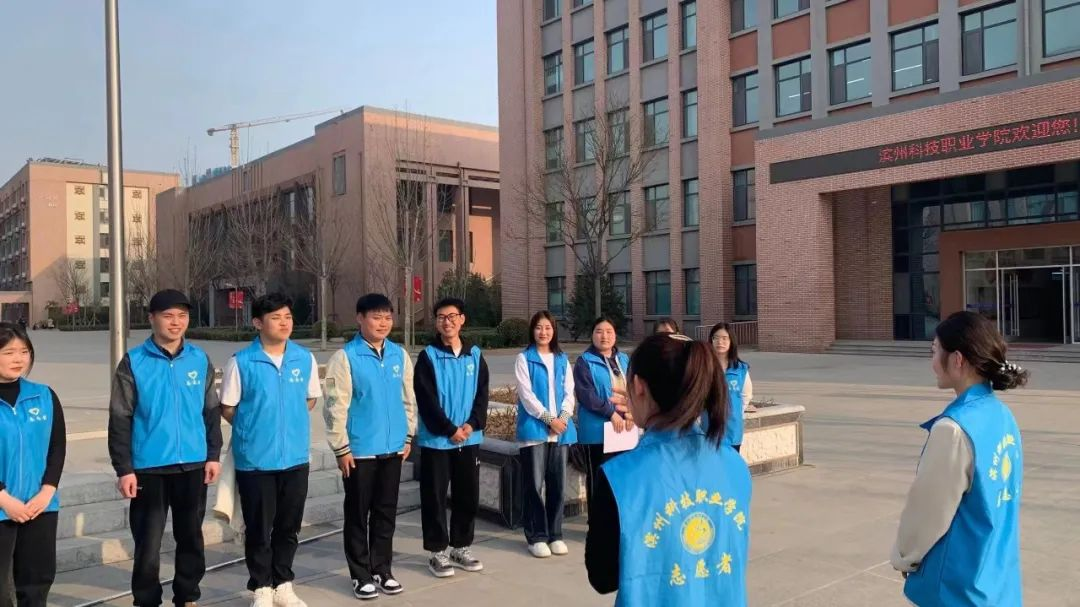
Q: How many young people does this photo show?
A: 11